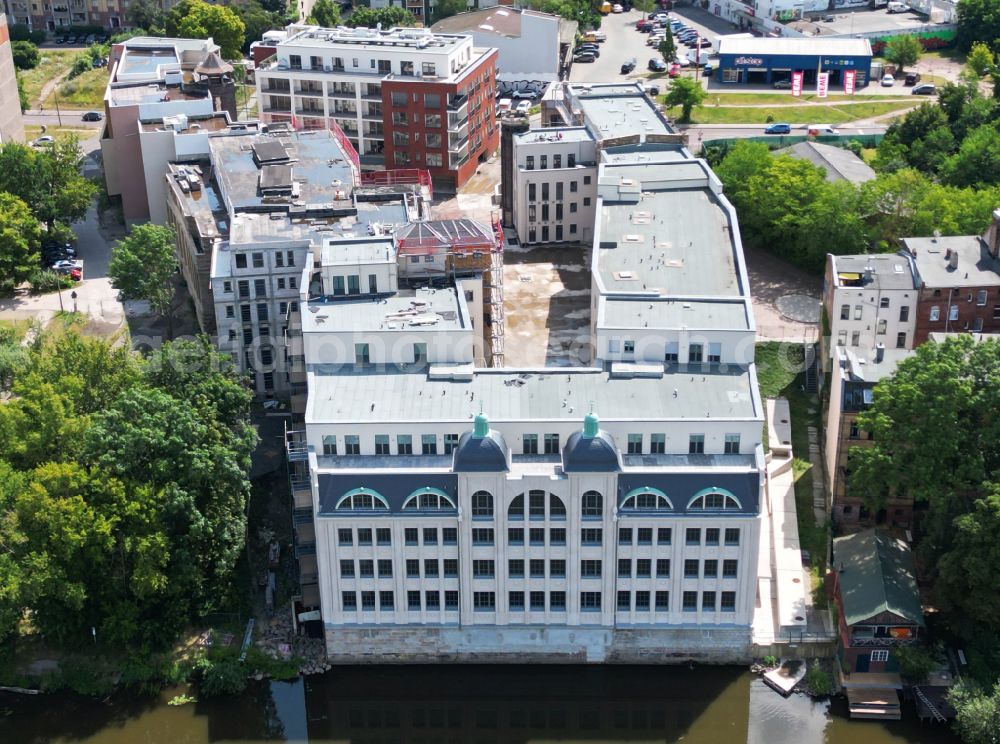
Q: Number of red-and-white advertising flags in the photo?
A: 3